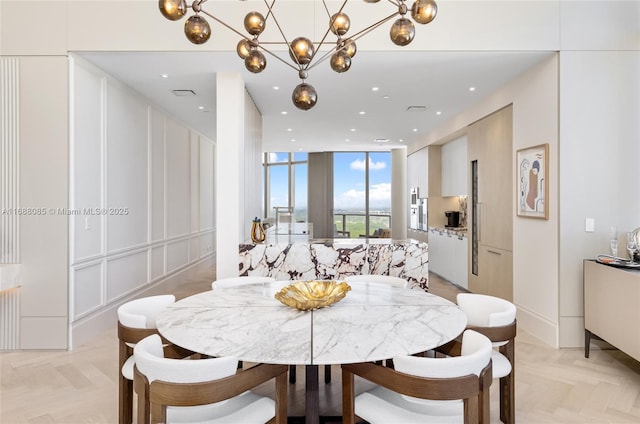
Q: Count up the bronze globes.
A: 12